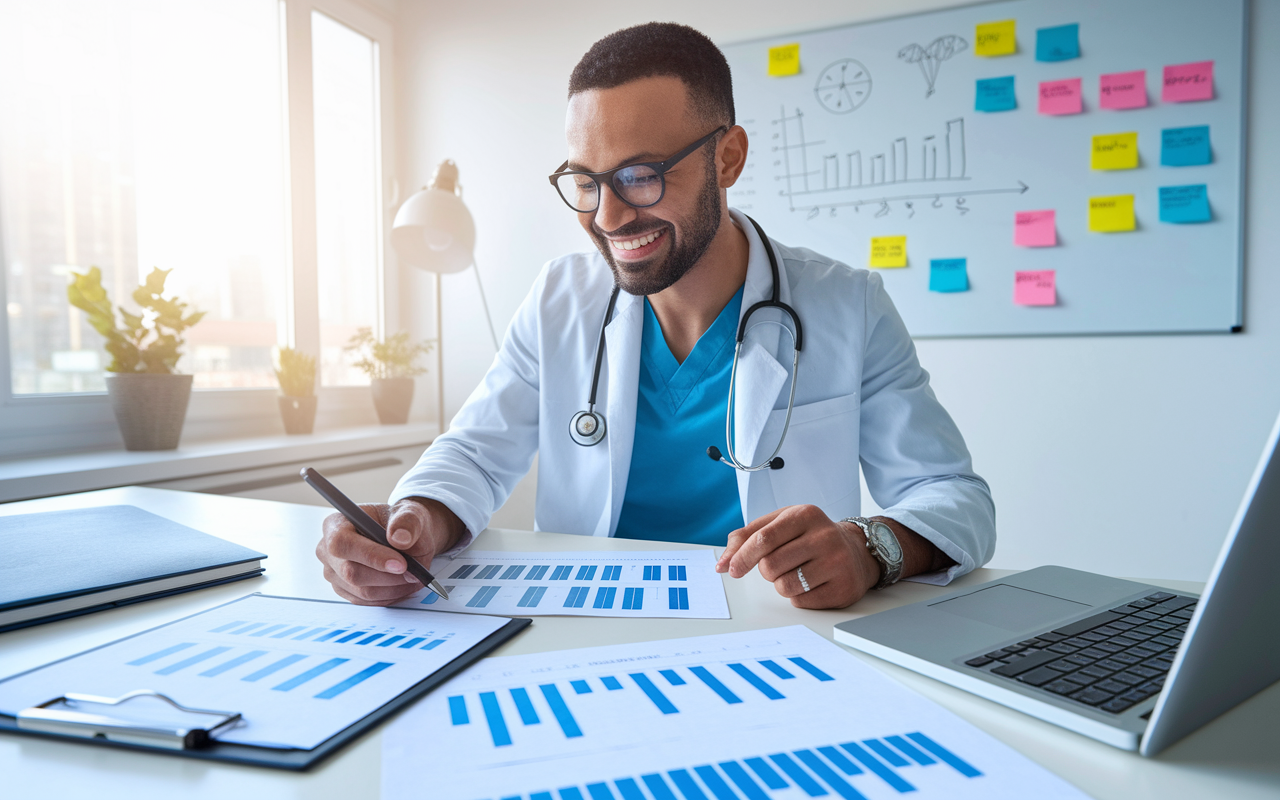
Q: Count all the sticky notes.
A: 15